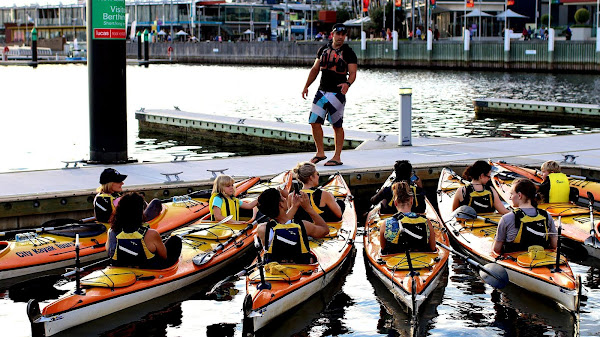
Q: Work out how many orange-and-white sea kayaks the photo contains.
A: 7